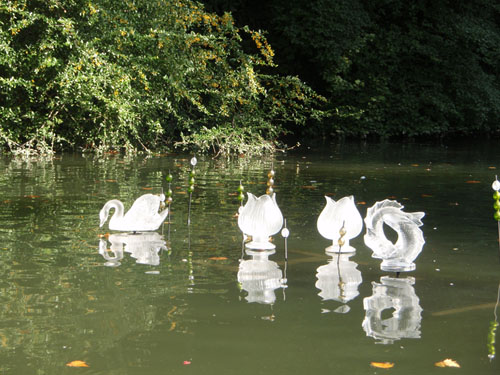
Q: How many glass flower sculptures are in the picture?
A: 2